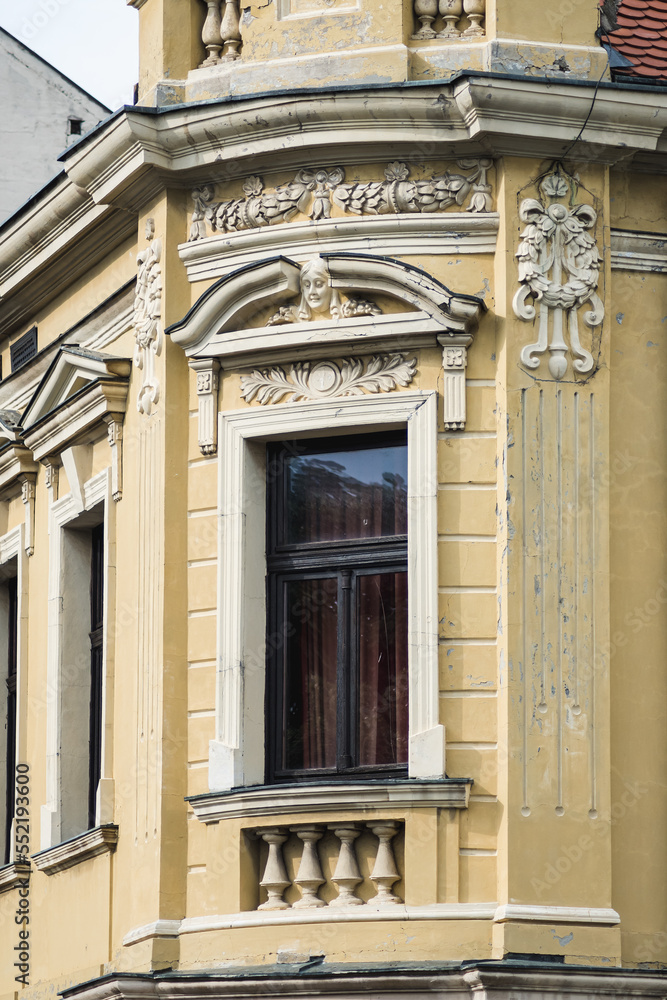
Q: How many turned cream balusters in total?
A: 9